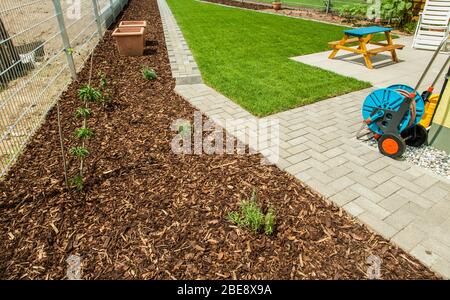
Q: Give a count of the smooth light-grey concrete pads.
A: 1